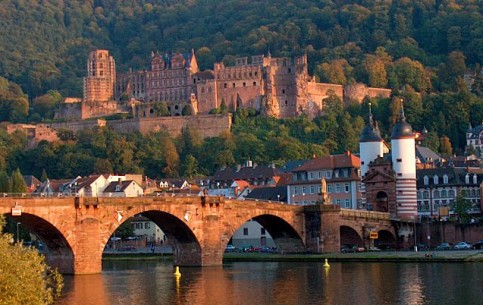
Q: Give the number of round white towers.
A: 2